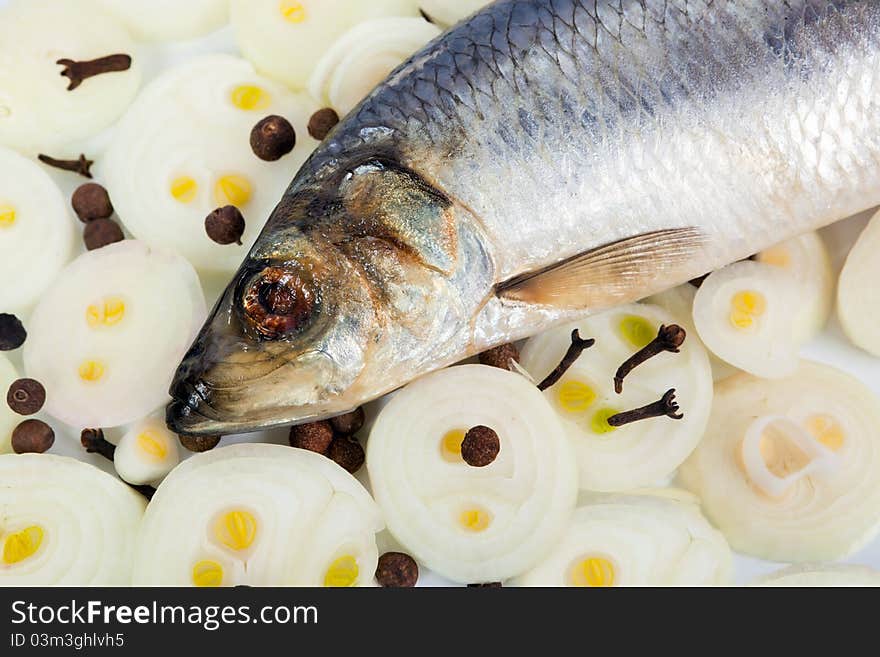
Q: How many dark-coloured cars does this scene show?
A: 0